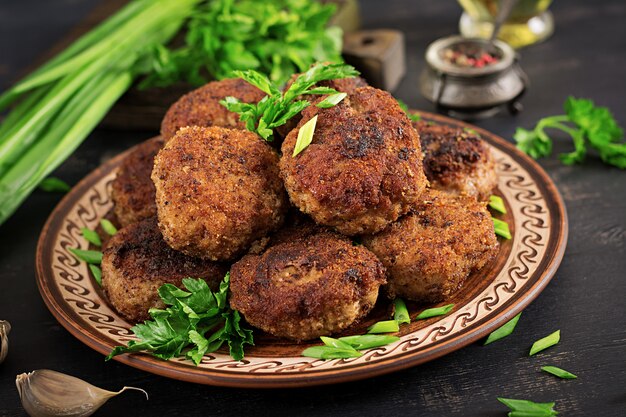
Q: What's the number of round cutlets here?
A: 9